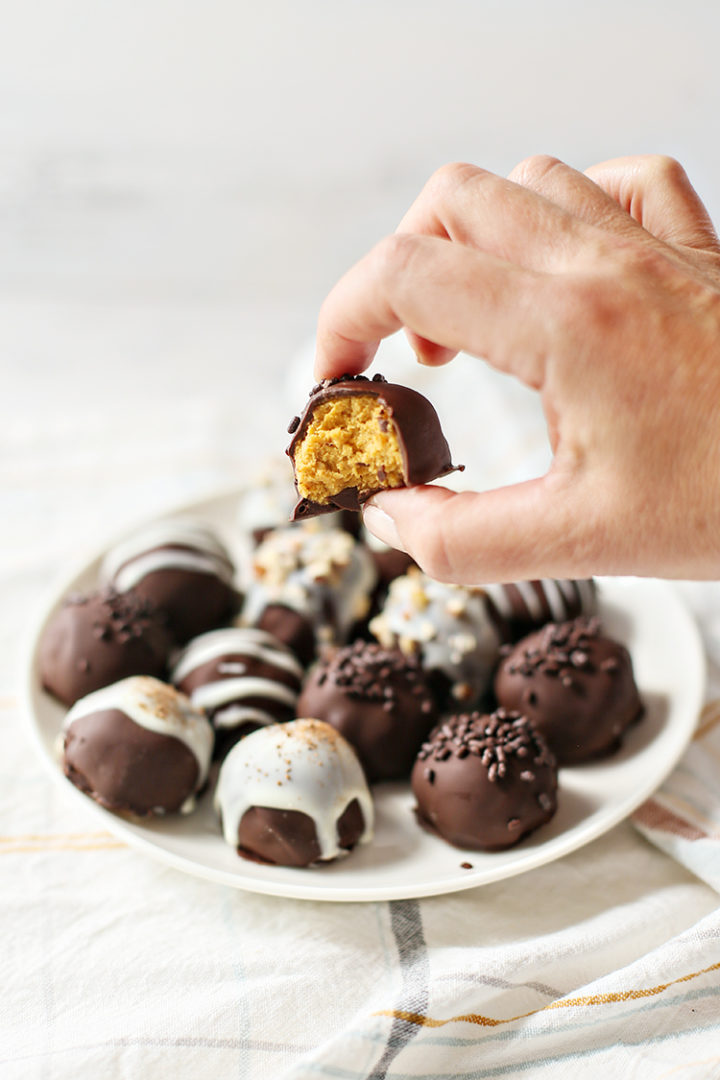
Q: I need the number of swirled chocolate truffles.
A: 3